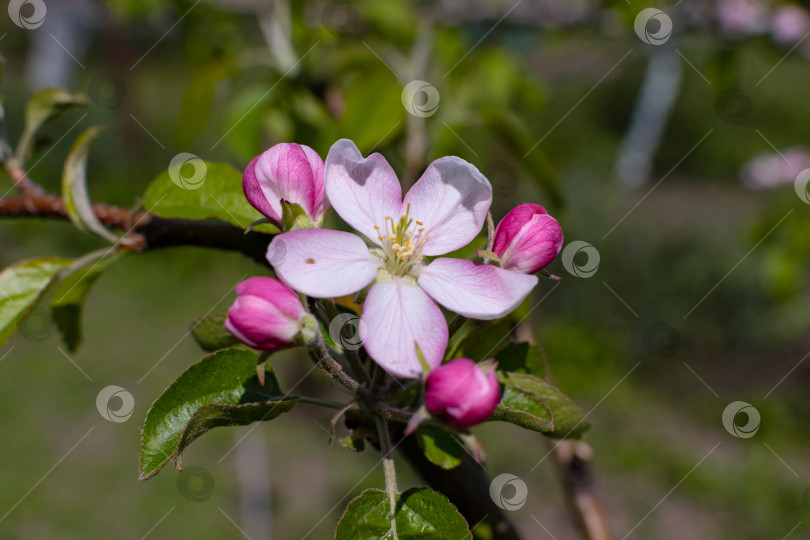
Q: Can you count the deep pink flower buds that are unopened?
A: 4